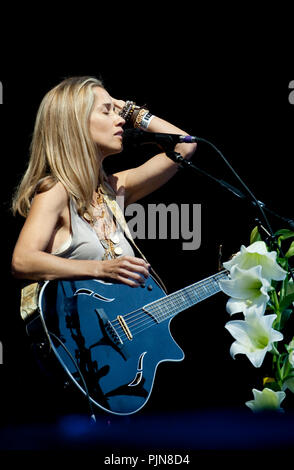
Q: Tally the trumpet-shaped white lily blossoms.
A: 4